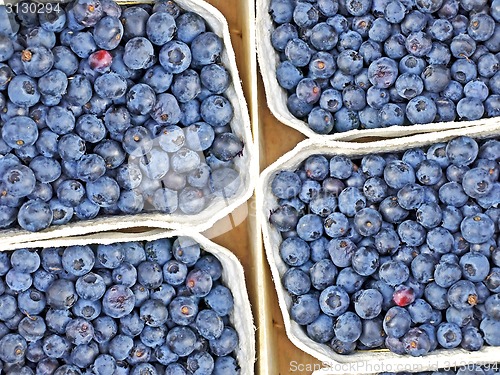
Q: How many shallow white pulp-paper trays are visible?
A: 4